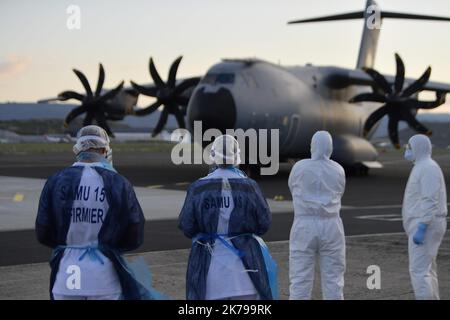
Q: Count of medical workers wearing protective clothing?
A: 4